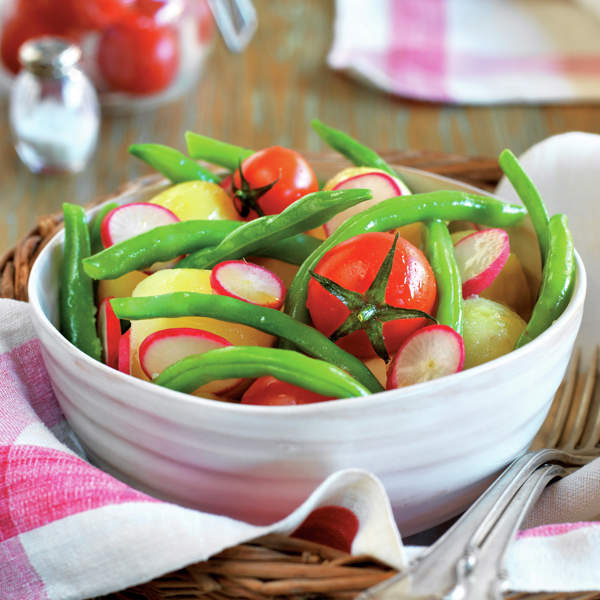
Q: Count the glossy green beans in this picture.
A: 13